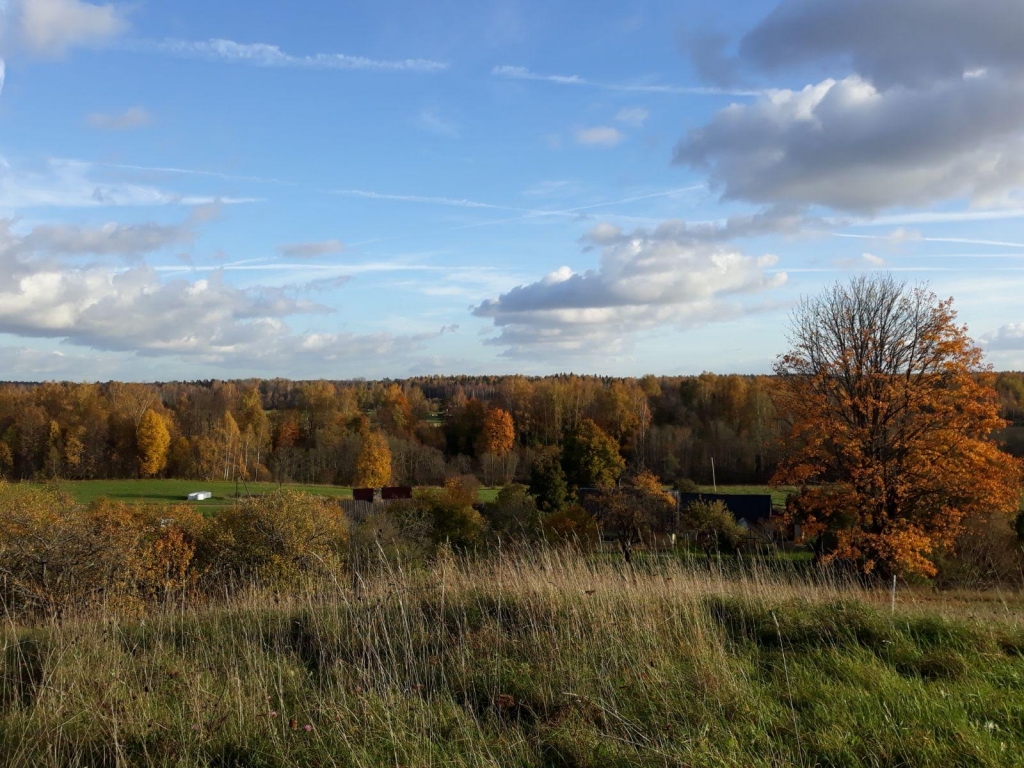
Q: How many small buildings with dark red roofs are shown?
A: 2